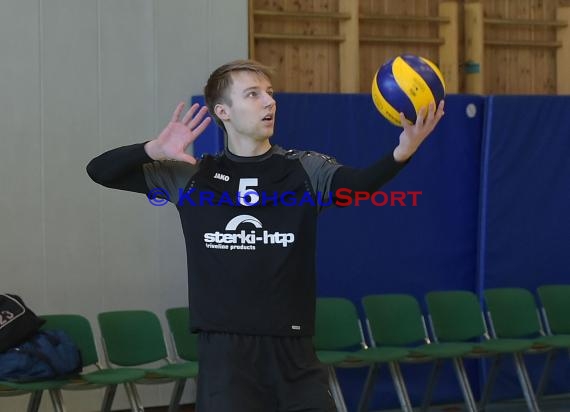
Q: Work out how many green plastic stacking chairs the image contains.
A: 8